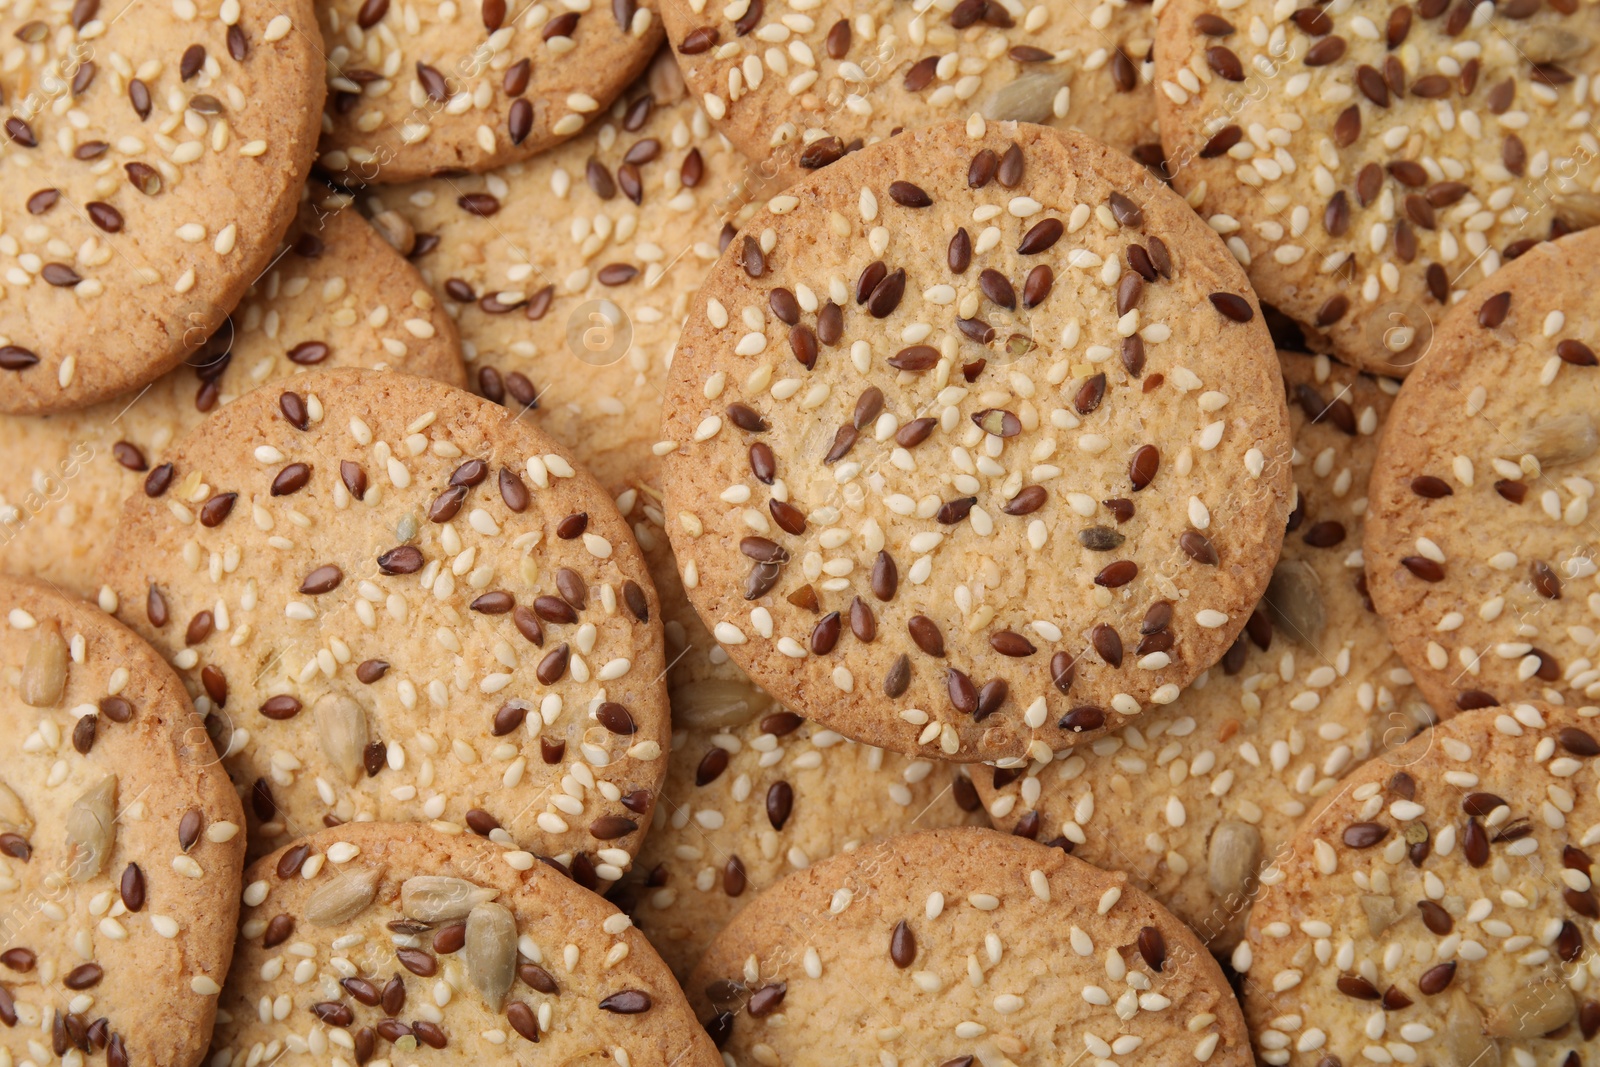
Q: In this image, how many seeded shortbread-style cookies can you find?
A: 15